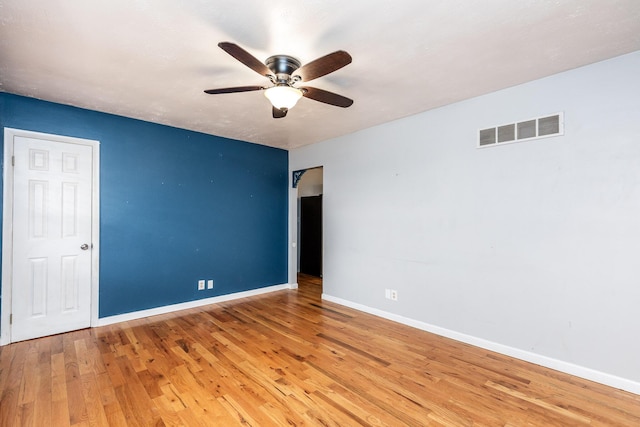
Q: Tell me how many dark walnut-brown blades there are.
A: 5